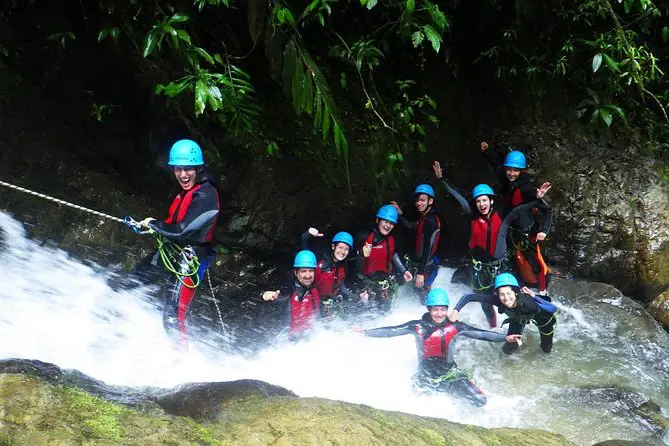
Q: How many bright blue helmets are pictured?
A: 9